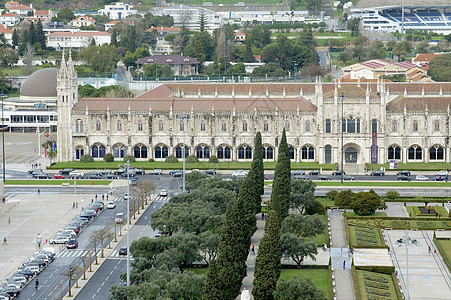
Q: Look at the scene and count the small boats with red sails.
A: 0